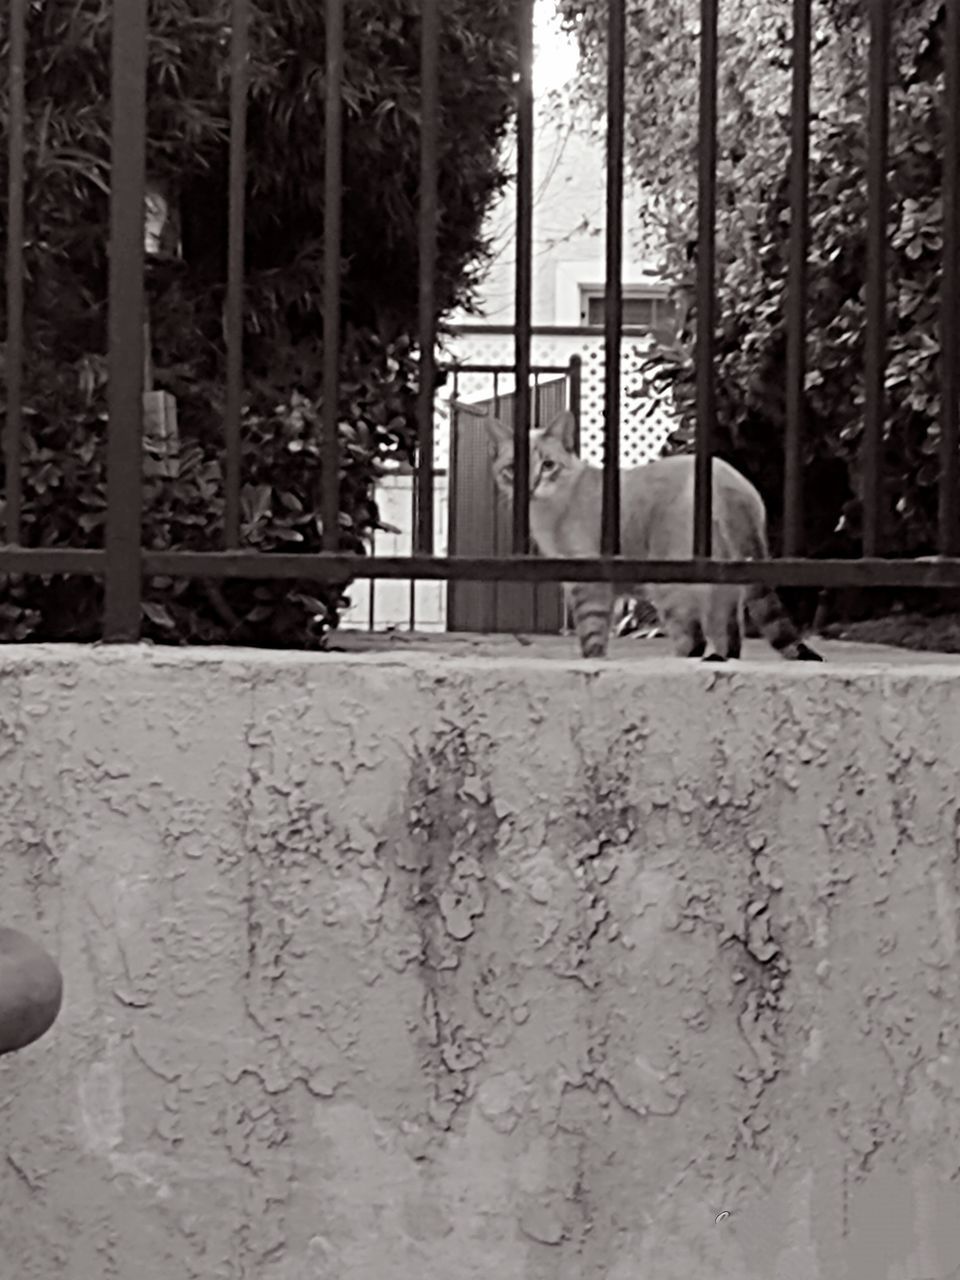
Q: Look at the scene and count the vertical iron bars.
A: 11